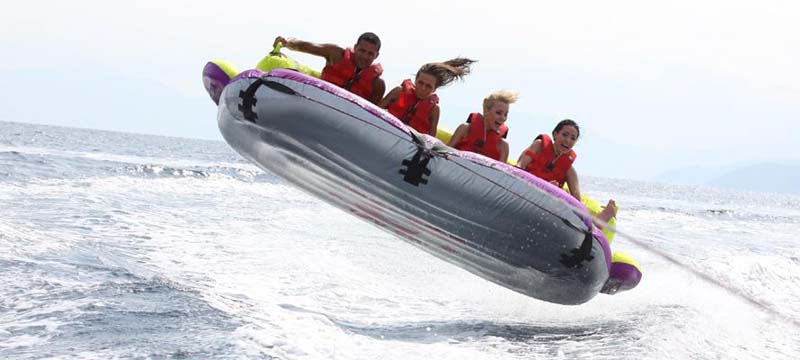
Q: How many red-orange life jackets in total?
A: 4